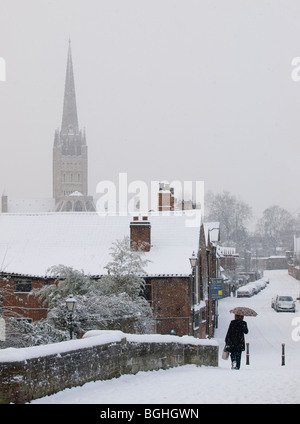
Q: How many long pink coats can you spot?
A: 0